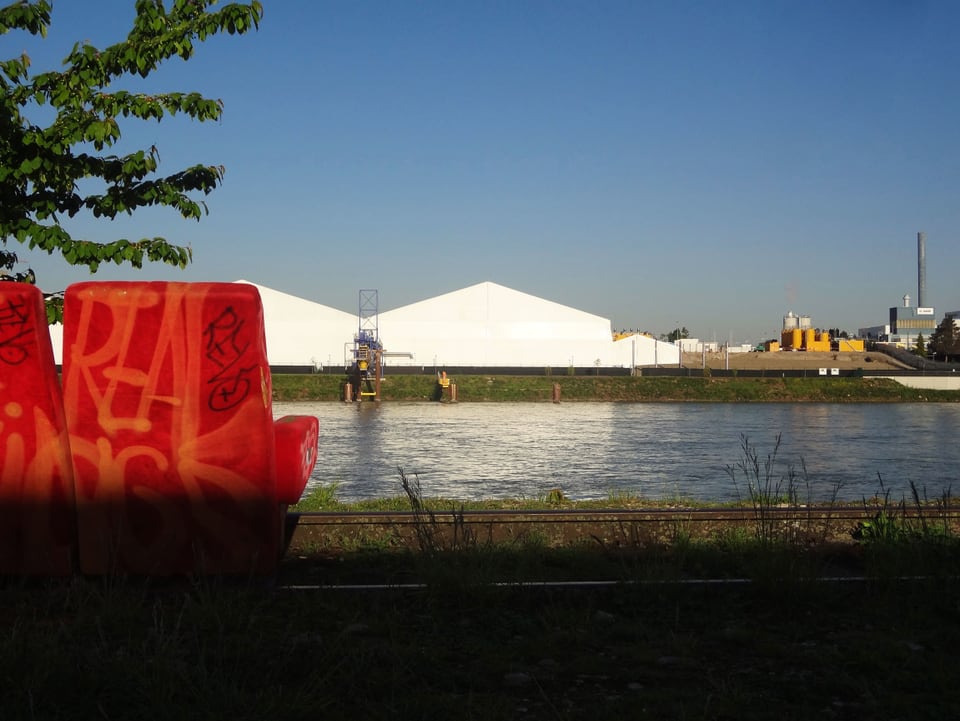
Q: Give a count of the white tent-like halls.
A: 3